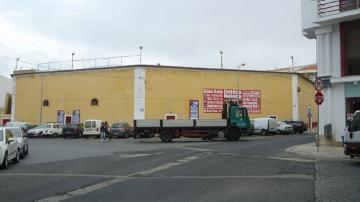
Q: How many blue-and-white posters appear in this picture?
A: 3